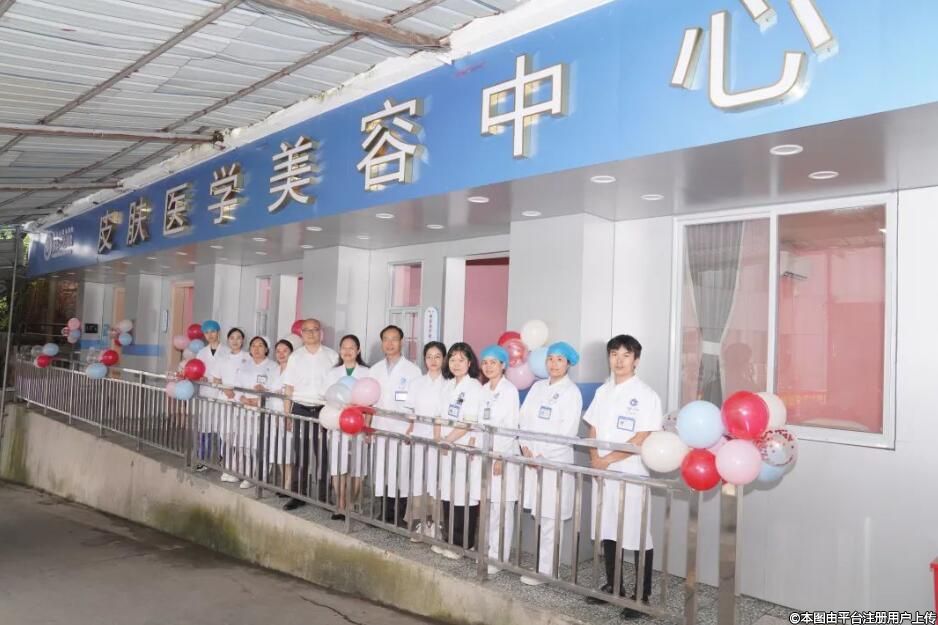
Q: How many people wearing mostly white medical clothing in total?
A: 11